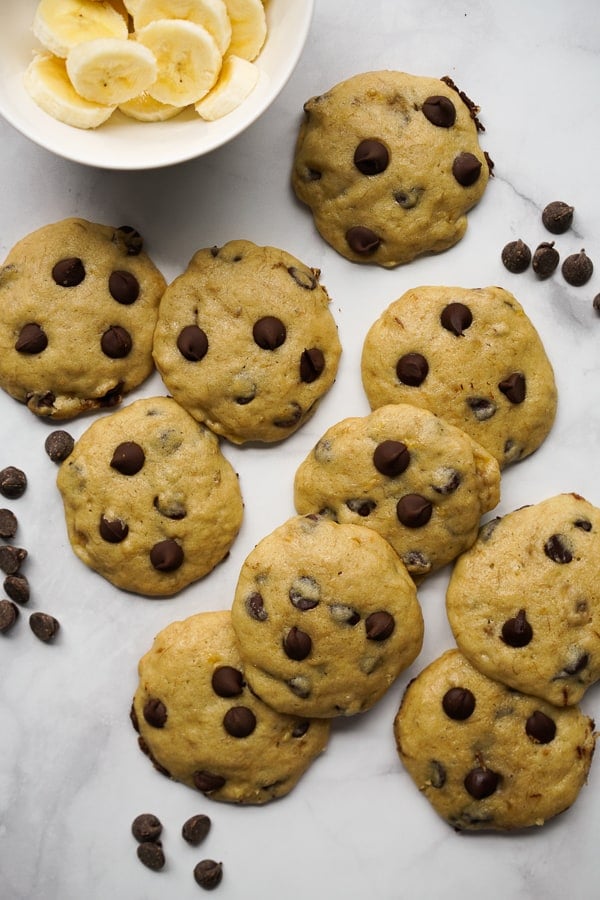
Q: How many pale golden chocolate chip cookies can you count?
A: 10